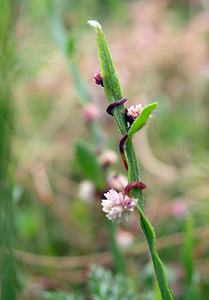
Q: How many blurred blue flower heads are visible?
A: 0